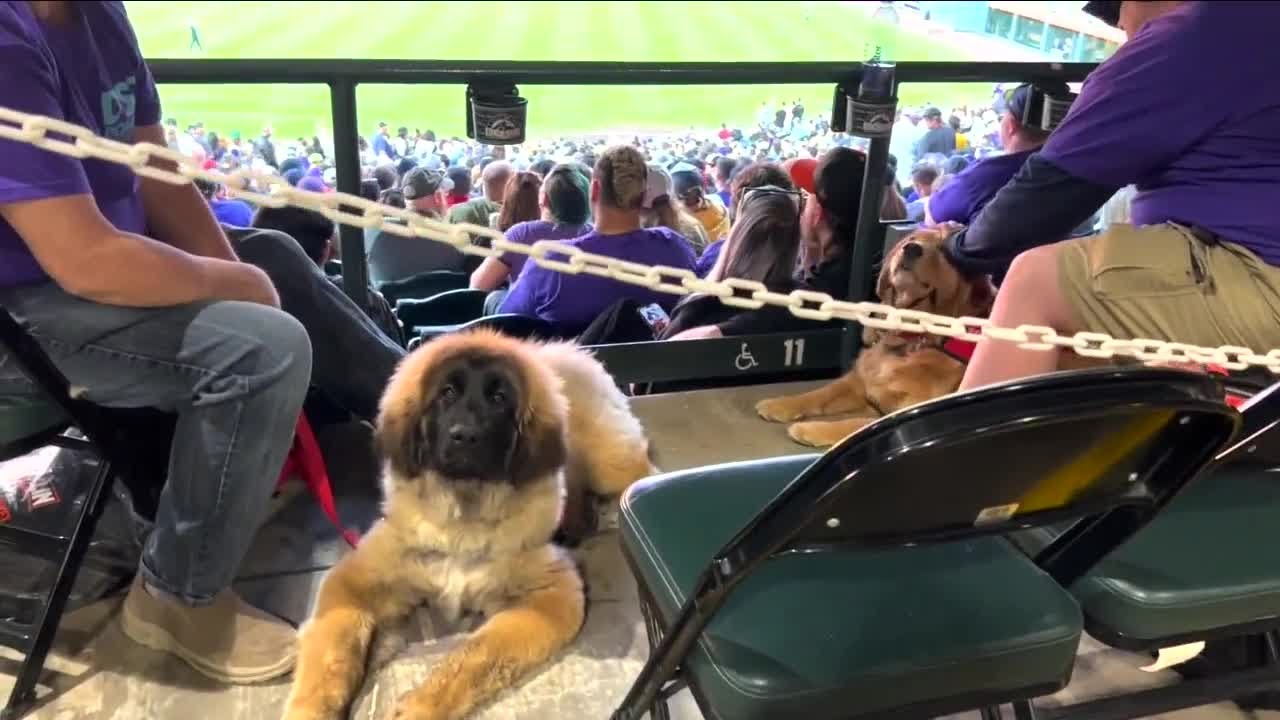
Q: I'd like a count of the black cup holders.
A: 3